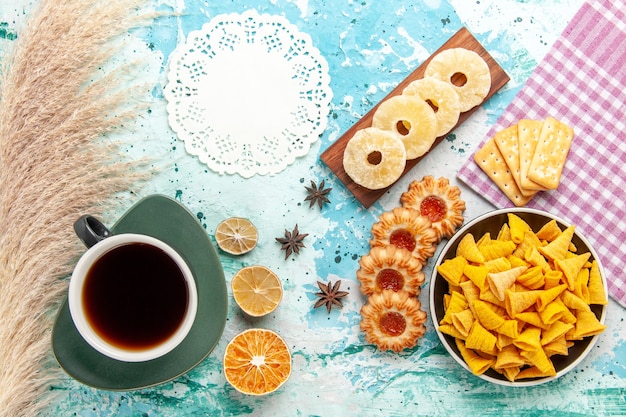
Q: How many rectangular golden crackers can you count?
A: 4